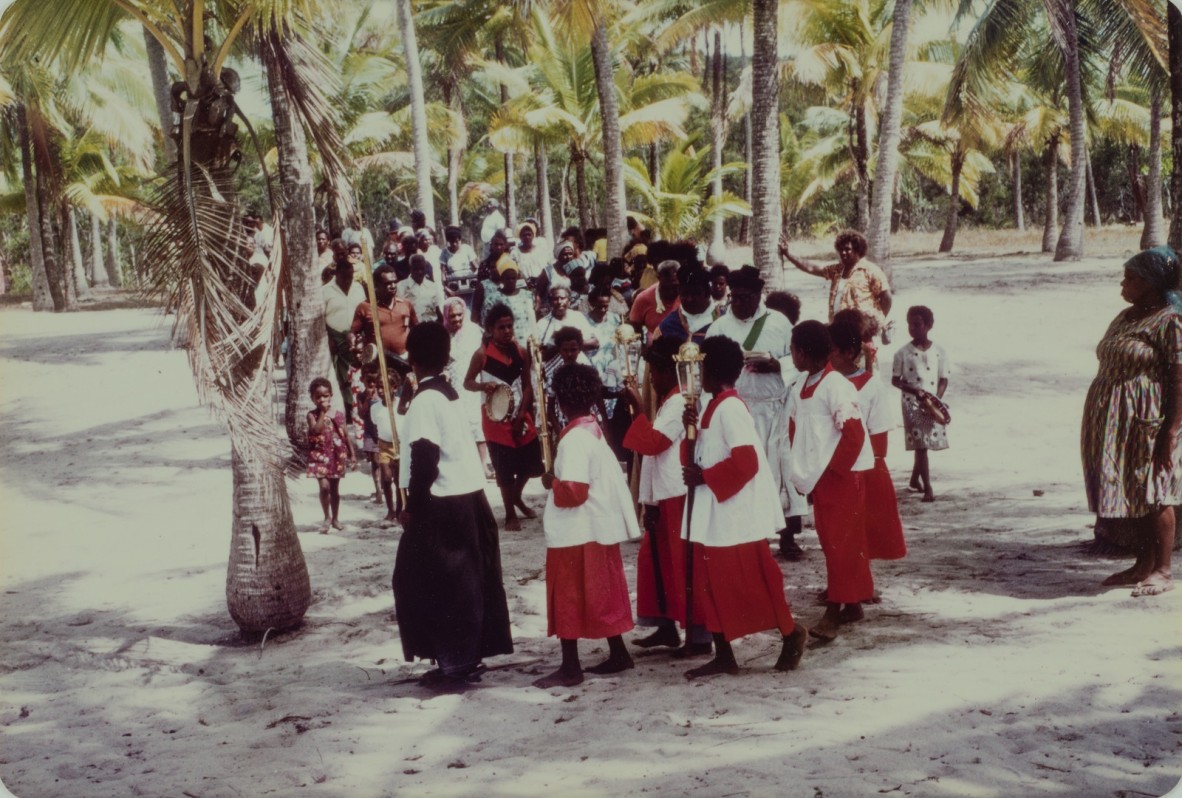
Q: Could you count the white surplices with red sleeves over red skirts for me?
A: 5